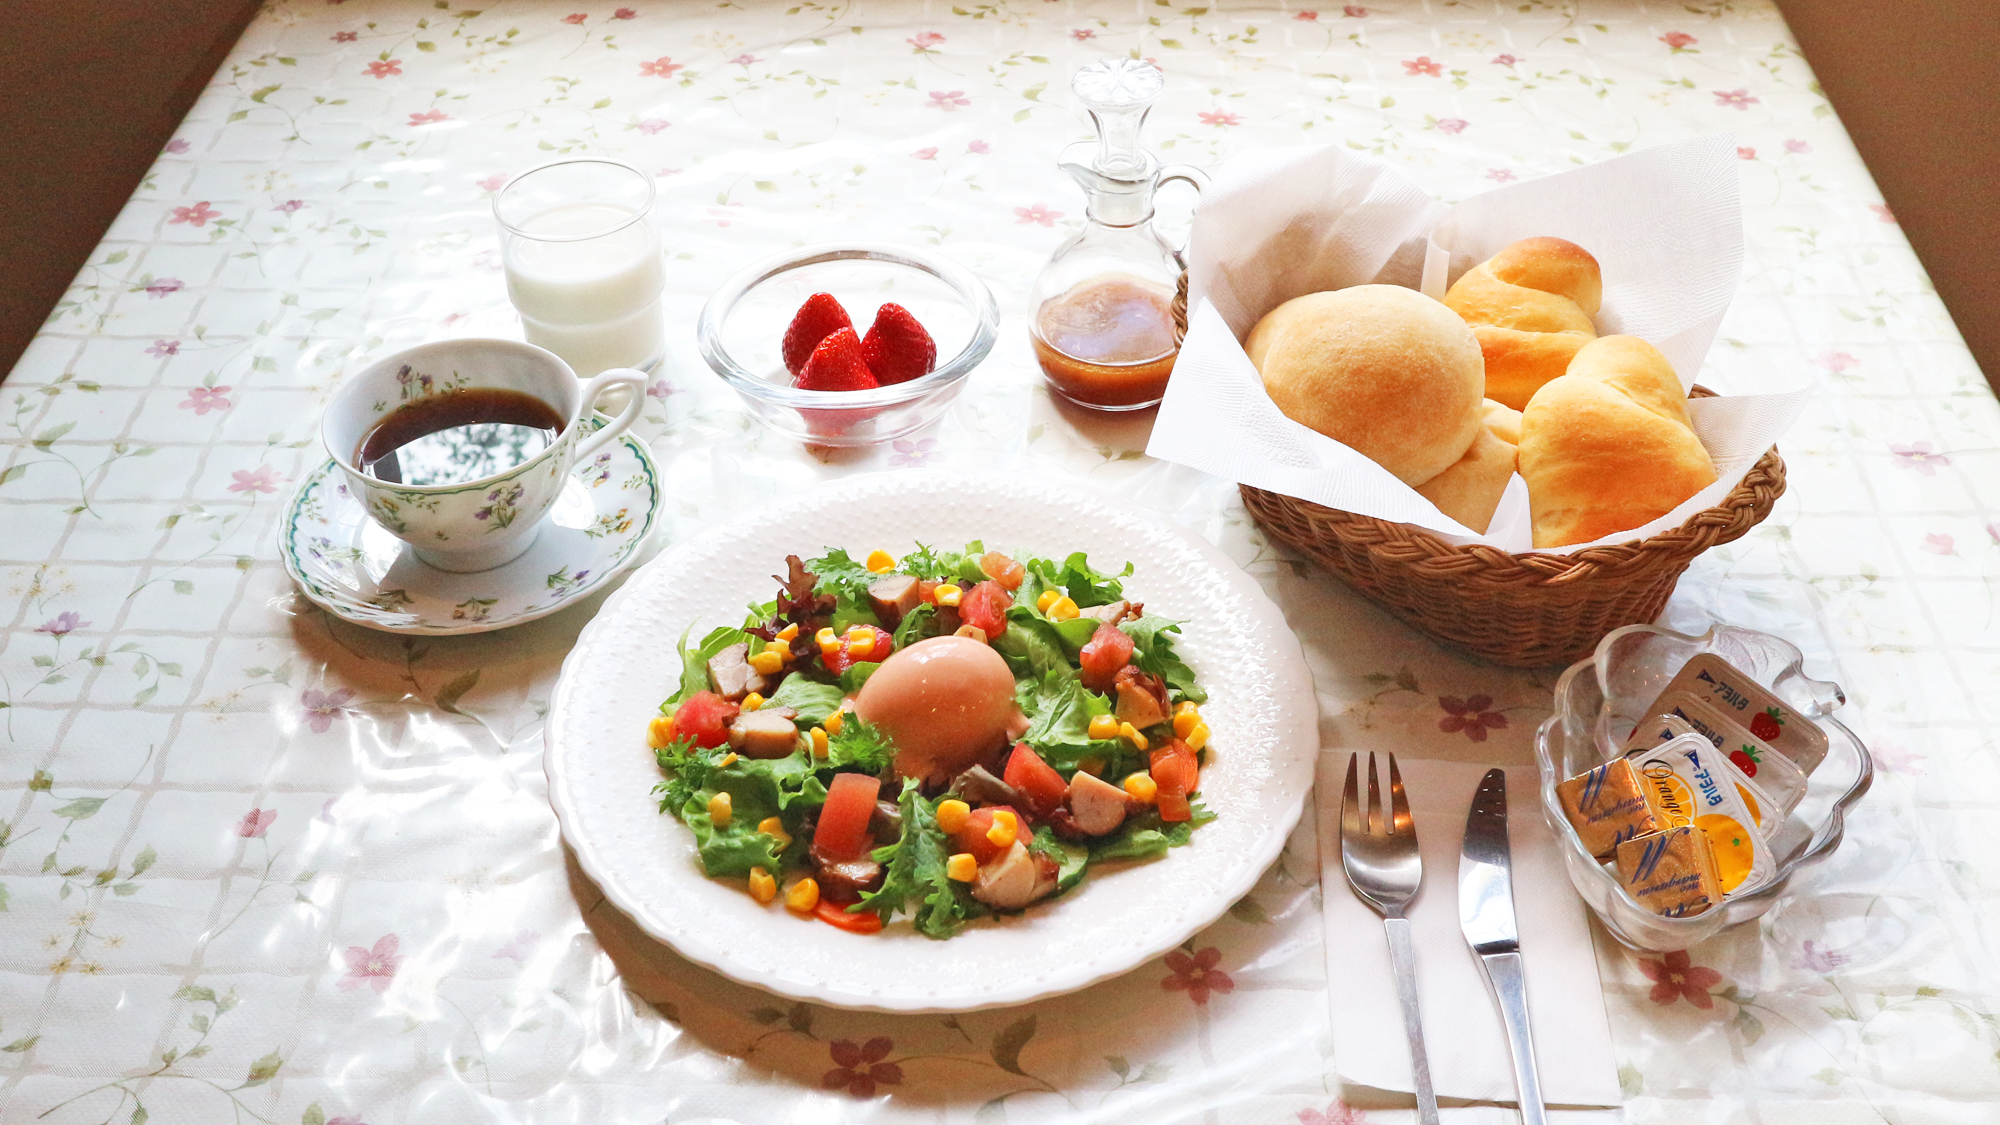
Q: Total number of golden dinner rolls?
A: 4